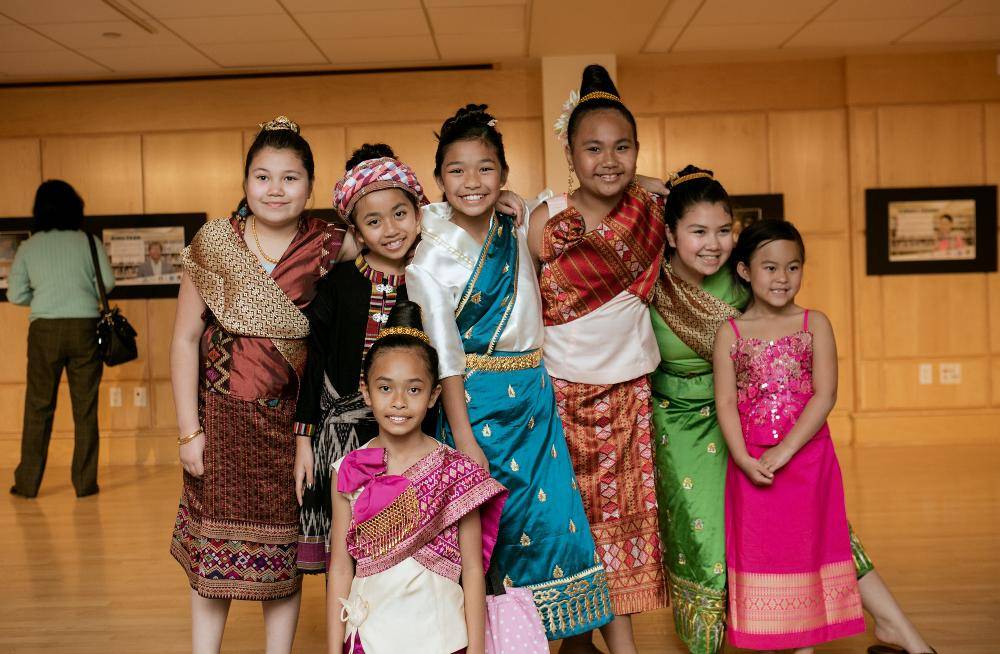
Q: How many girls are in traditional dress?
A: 7